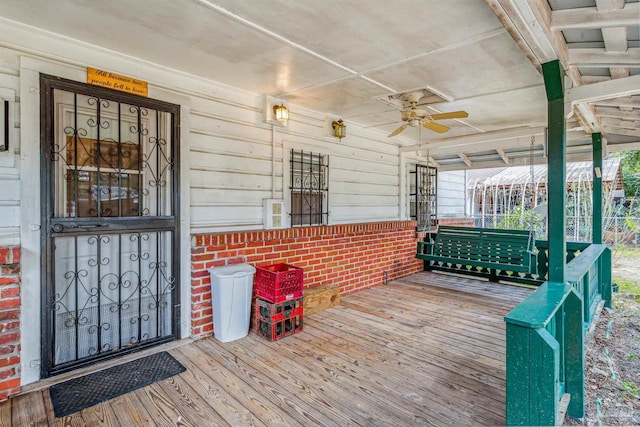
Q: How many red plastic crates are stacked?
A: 2